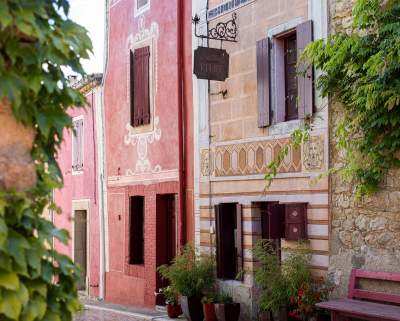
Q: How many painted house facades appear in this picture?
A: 3